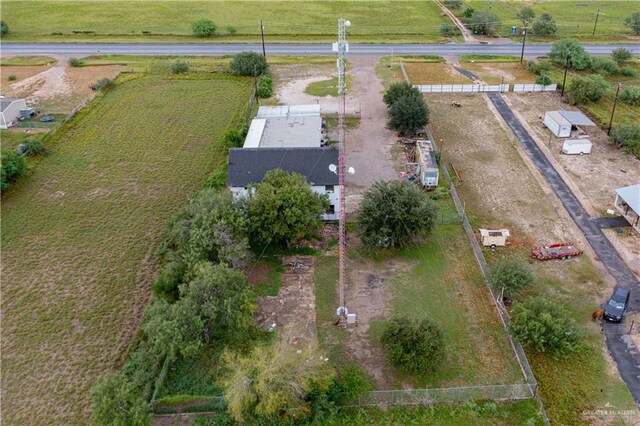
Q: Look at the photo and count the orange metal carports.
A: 0